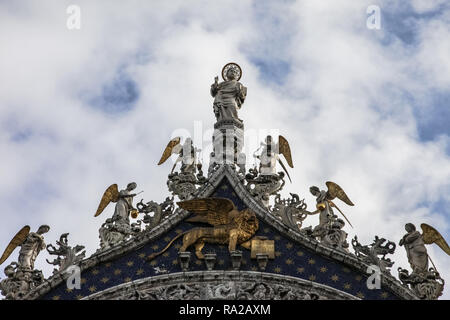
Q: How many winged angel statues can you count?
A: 6